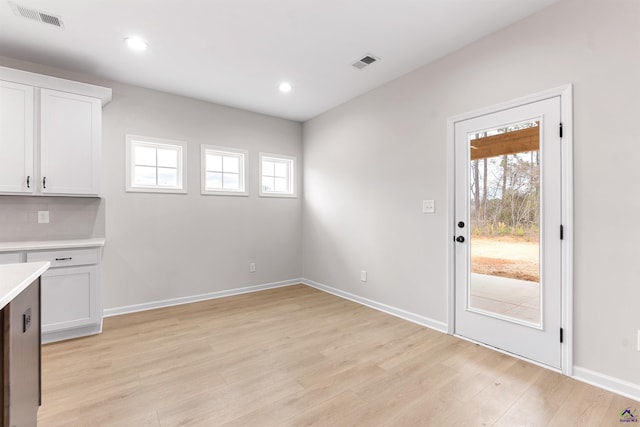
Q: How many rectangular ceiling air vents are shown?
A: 2